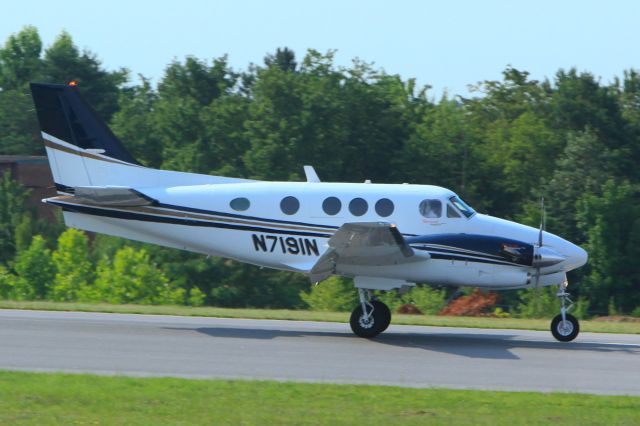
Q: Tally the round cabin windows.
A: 5